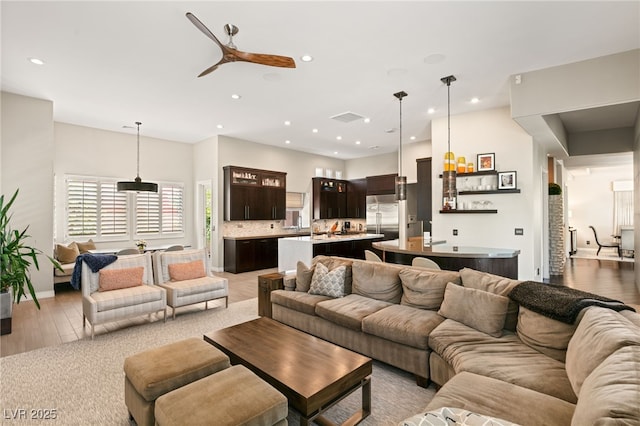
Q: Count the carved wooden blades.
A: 3